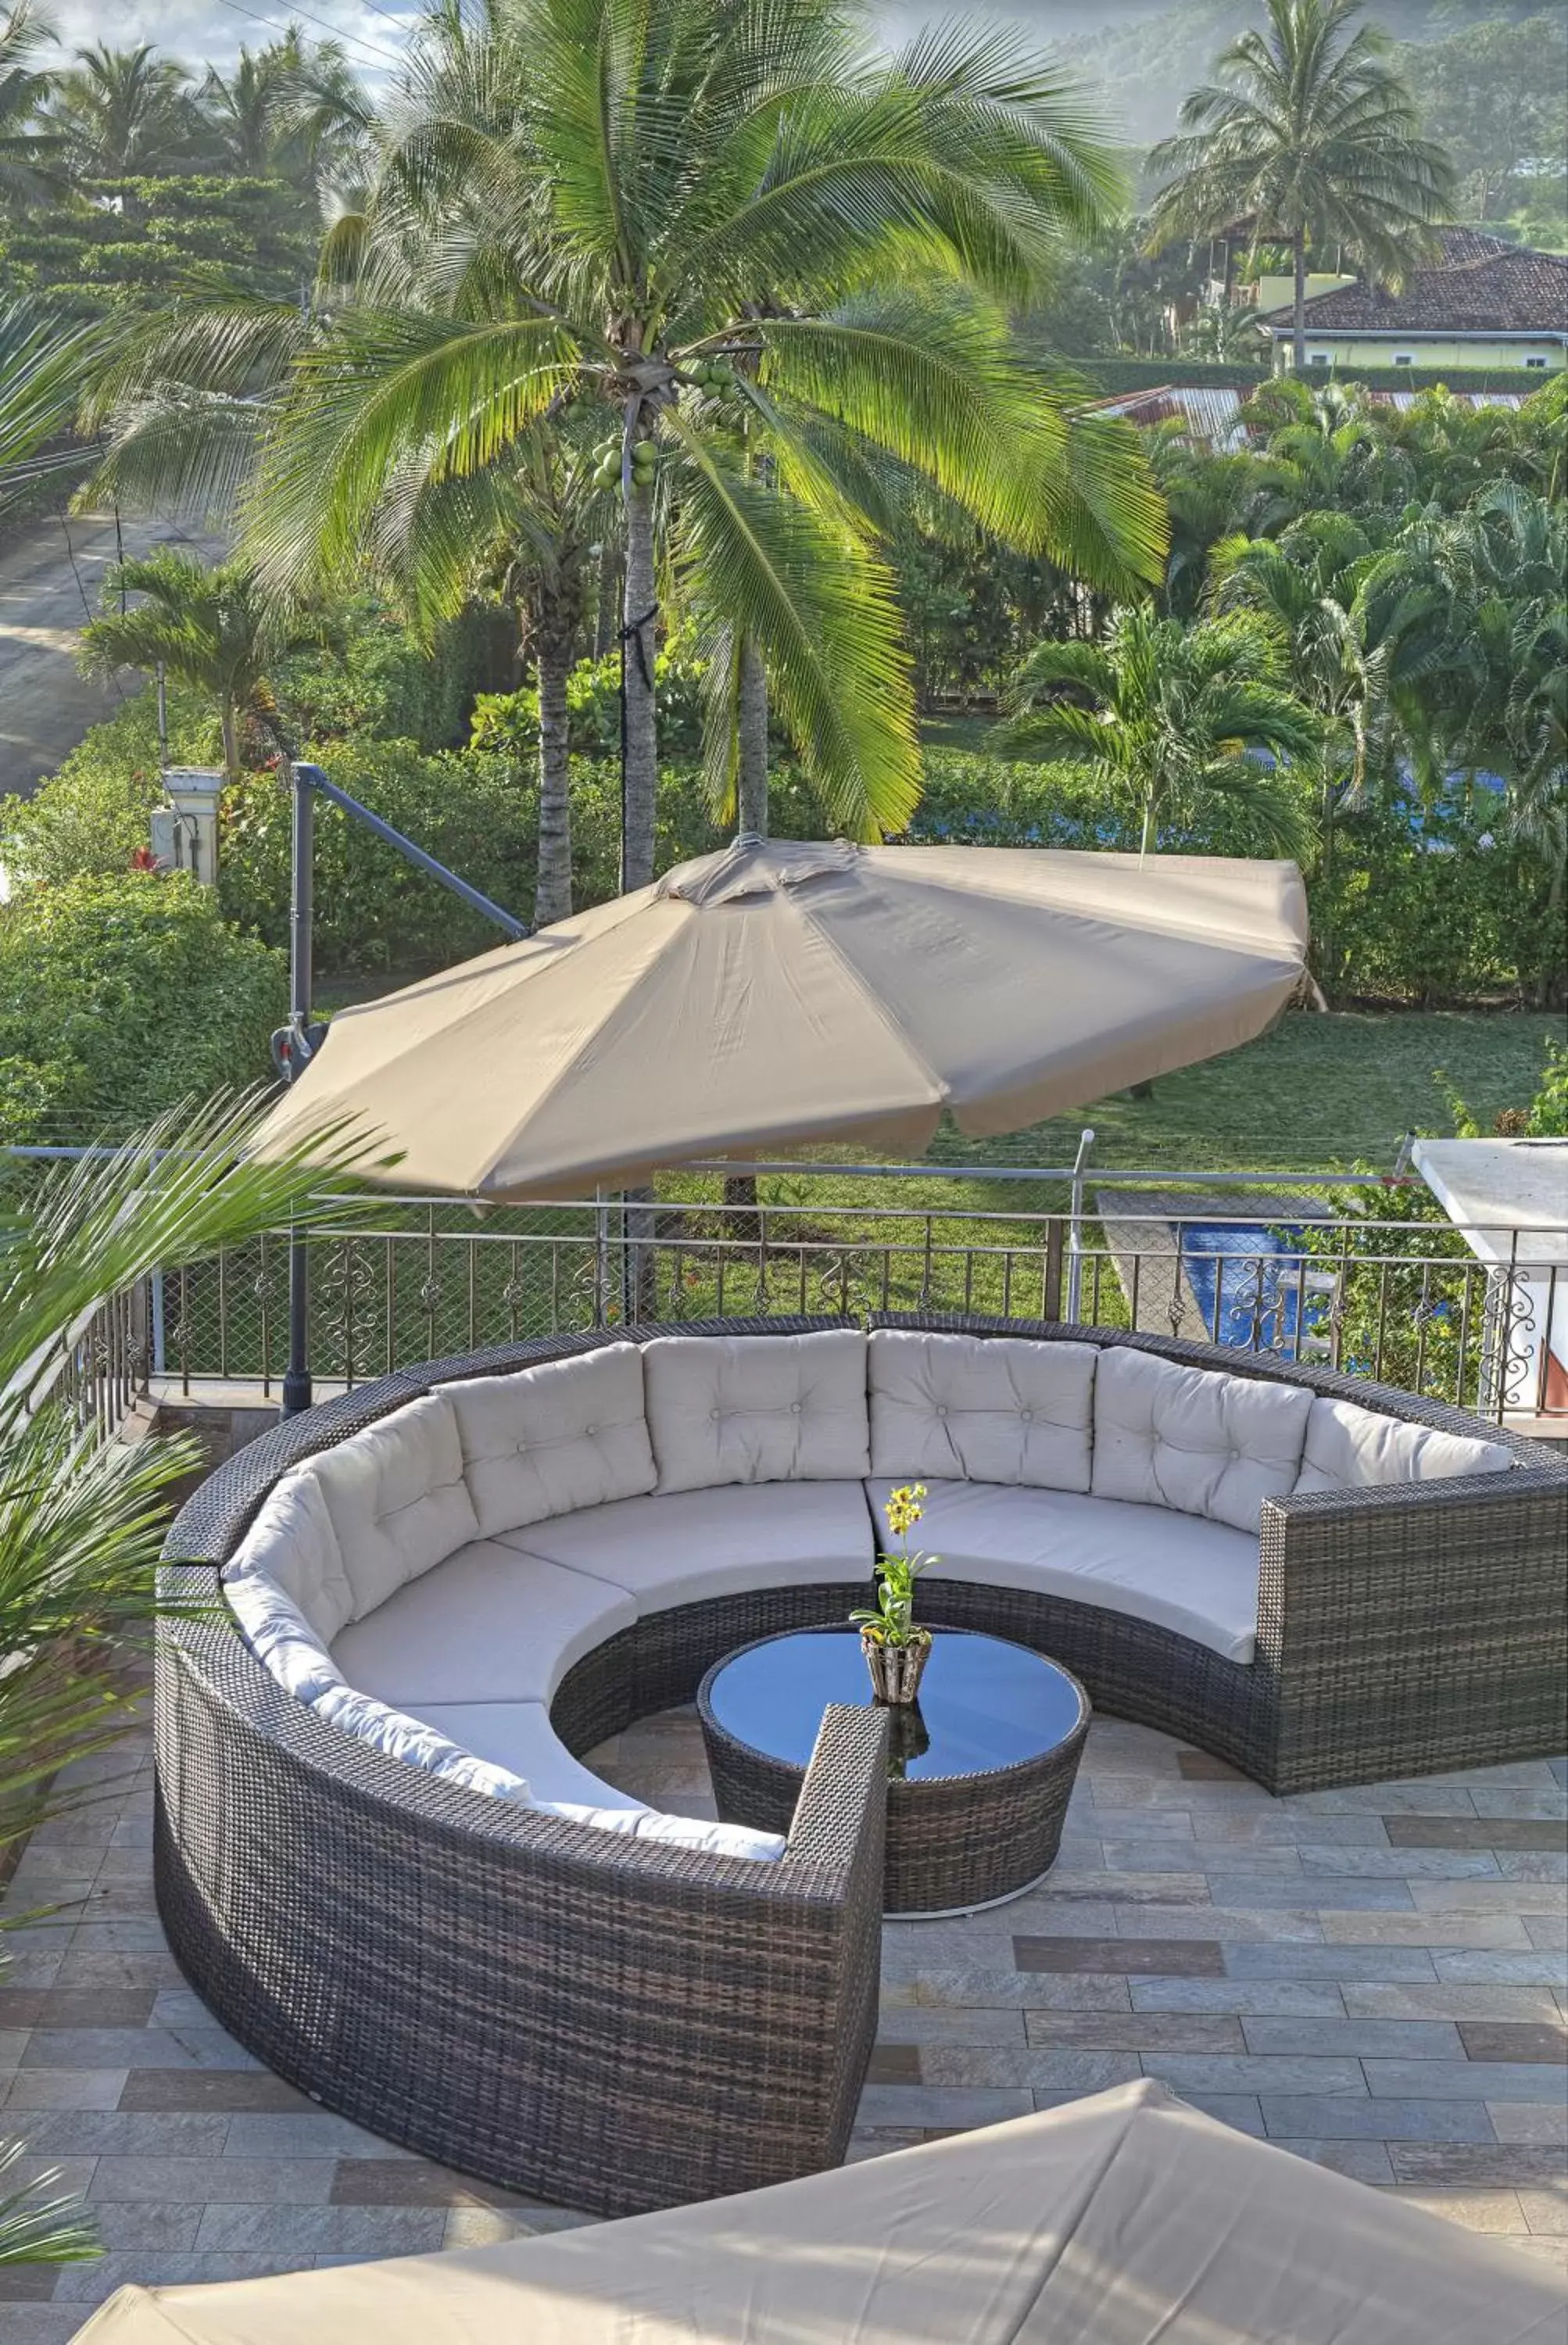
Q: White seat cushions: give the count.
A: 4